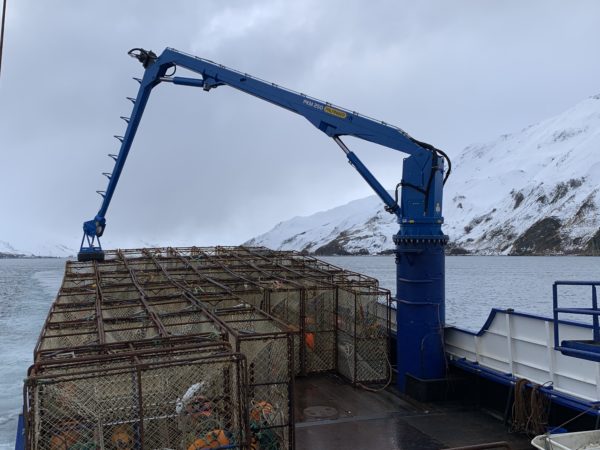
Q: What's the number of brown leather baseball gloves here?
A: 0